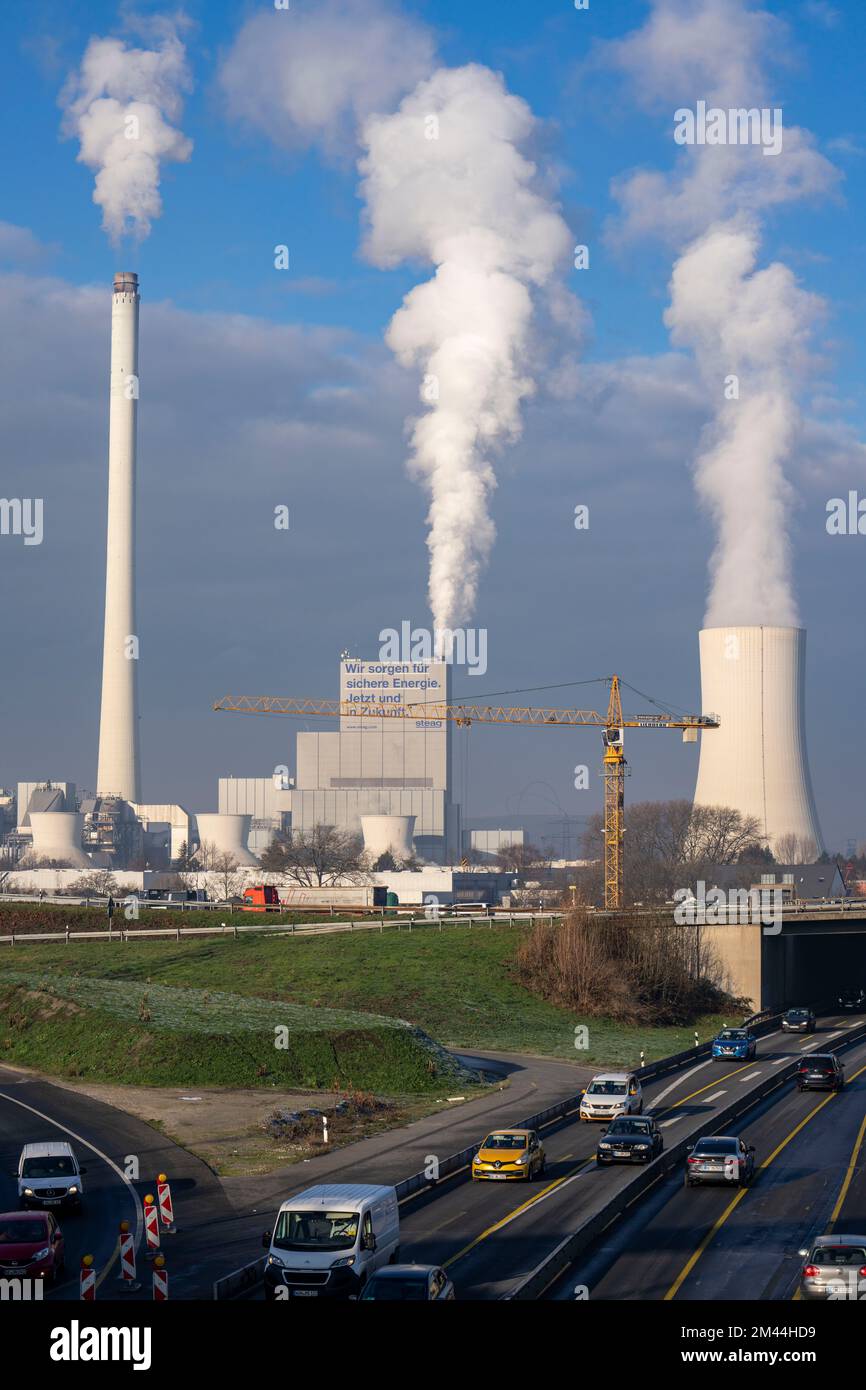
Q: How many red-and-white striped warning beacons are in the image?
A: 5